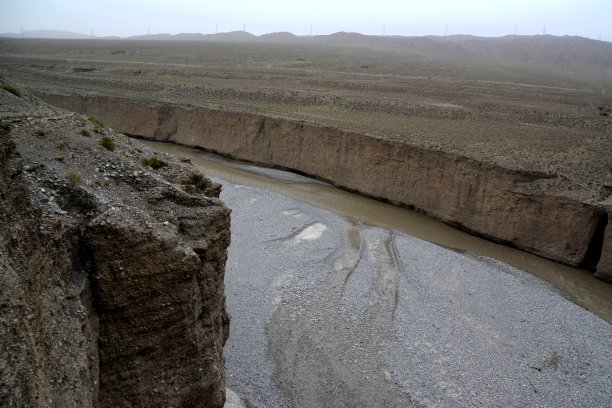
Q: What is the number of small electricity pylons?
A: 11